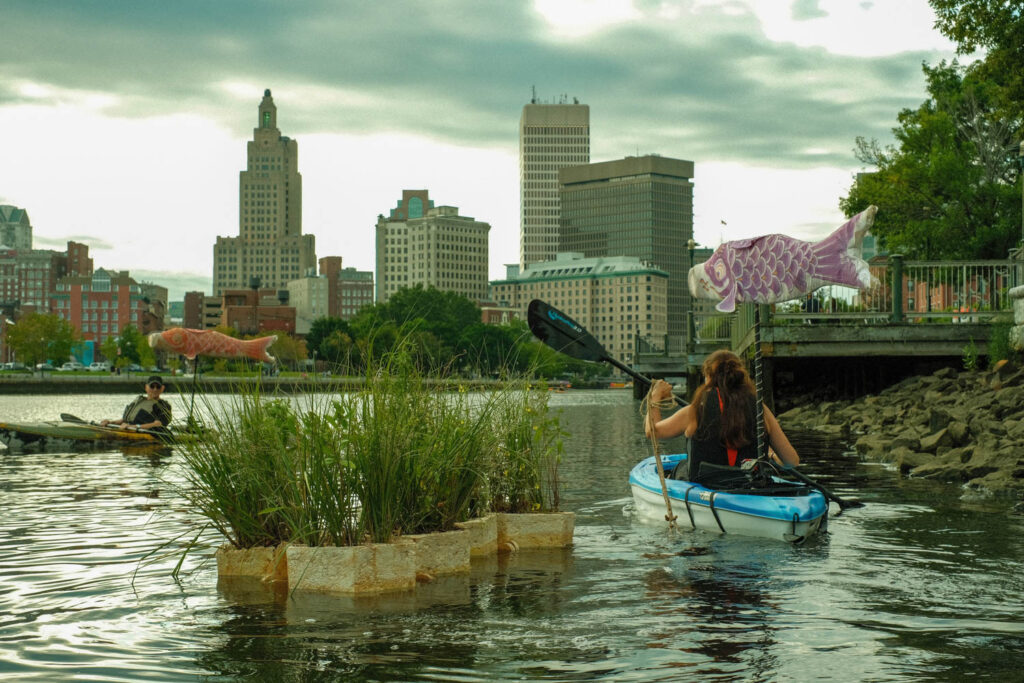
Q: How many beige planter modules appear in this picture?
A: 5